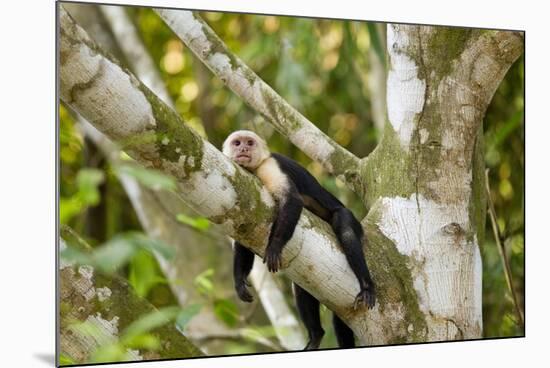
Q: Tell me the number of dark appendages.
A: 5